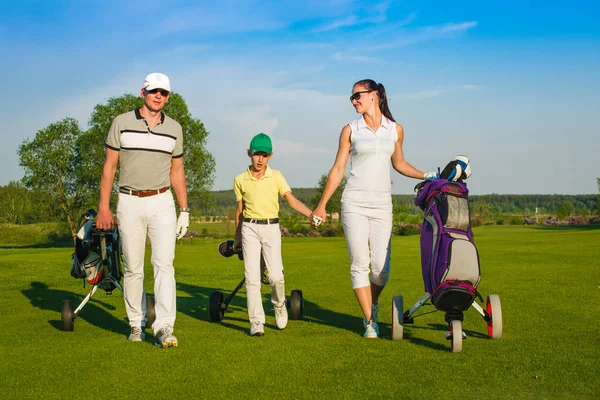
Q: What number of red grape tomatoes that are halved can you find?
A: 0